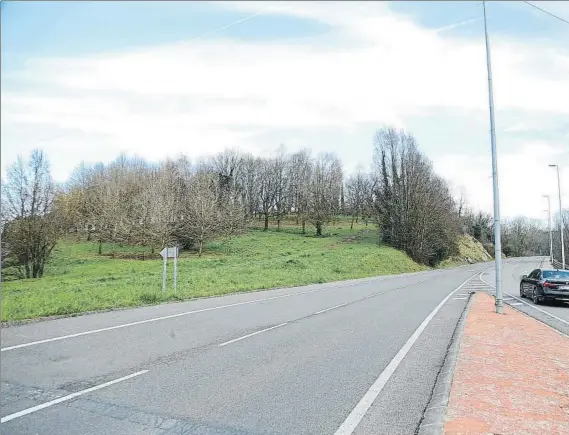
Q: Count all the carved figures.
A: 0